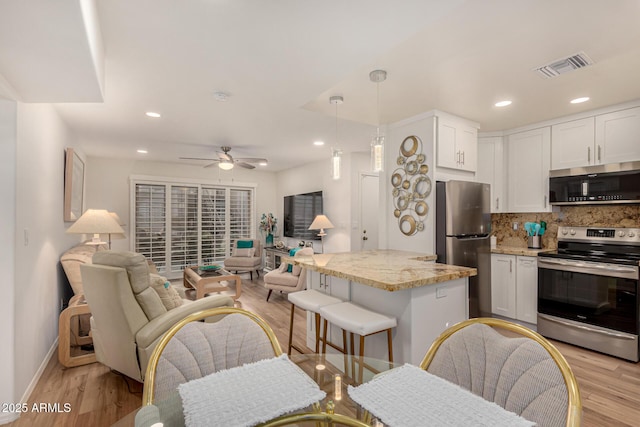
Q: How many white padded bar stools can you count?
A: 2